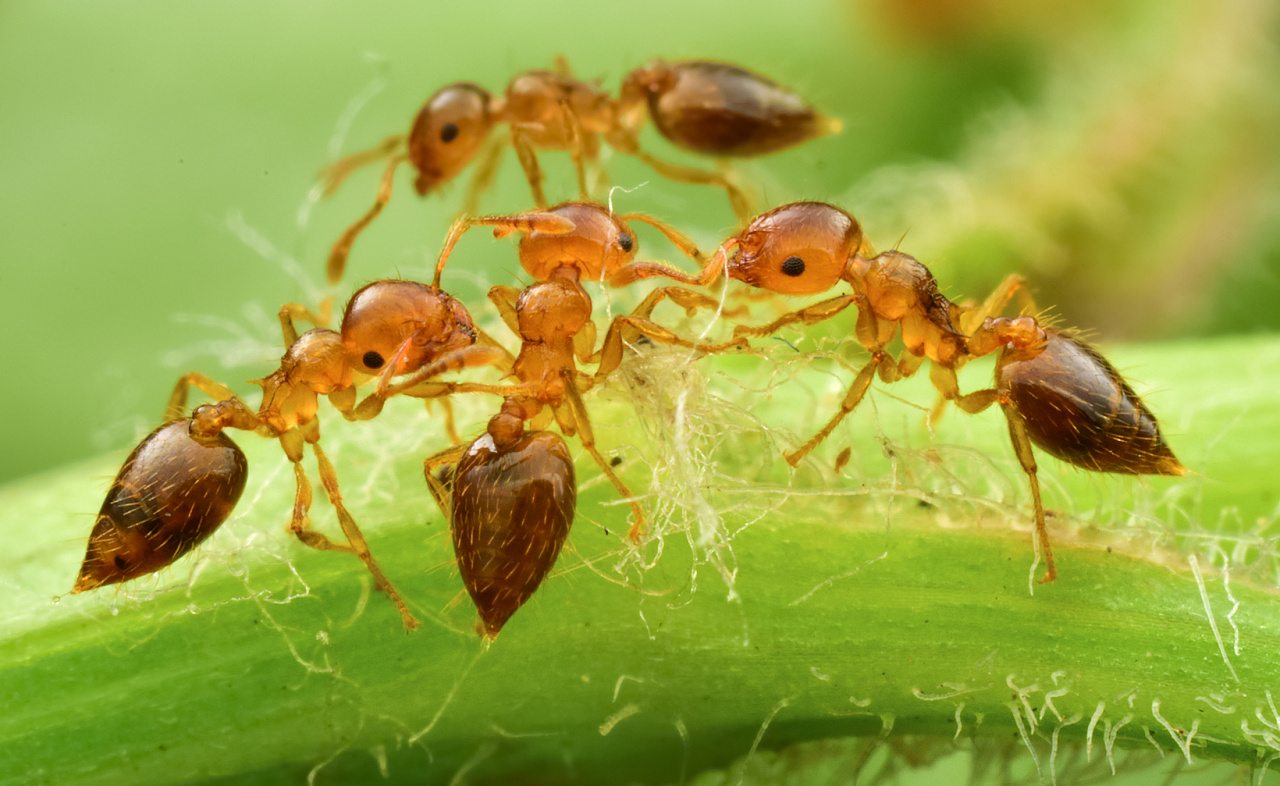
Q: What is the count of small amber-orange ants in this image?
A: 4